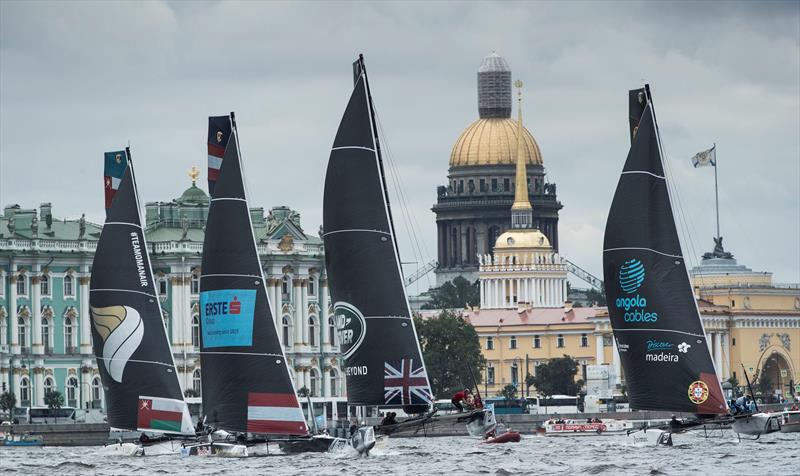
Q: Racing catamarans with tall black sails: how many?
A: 4